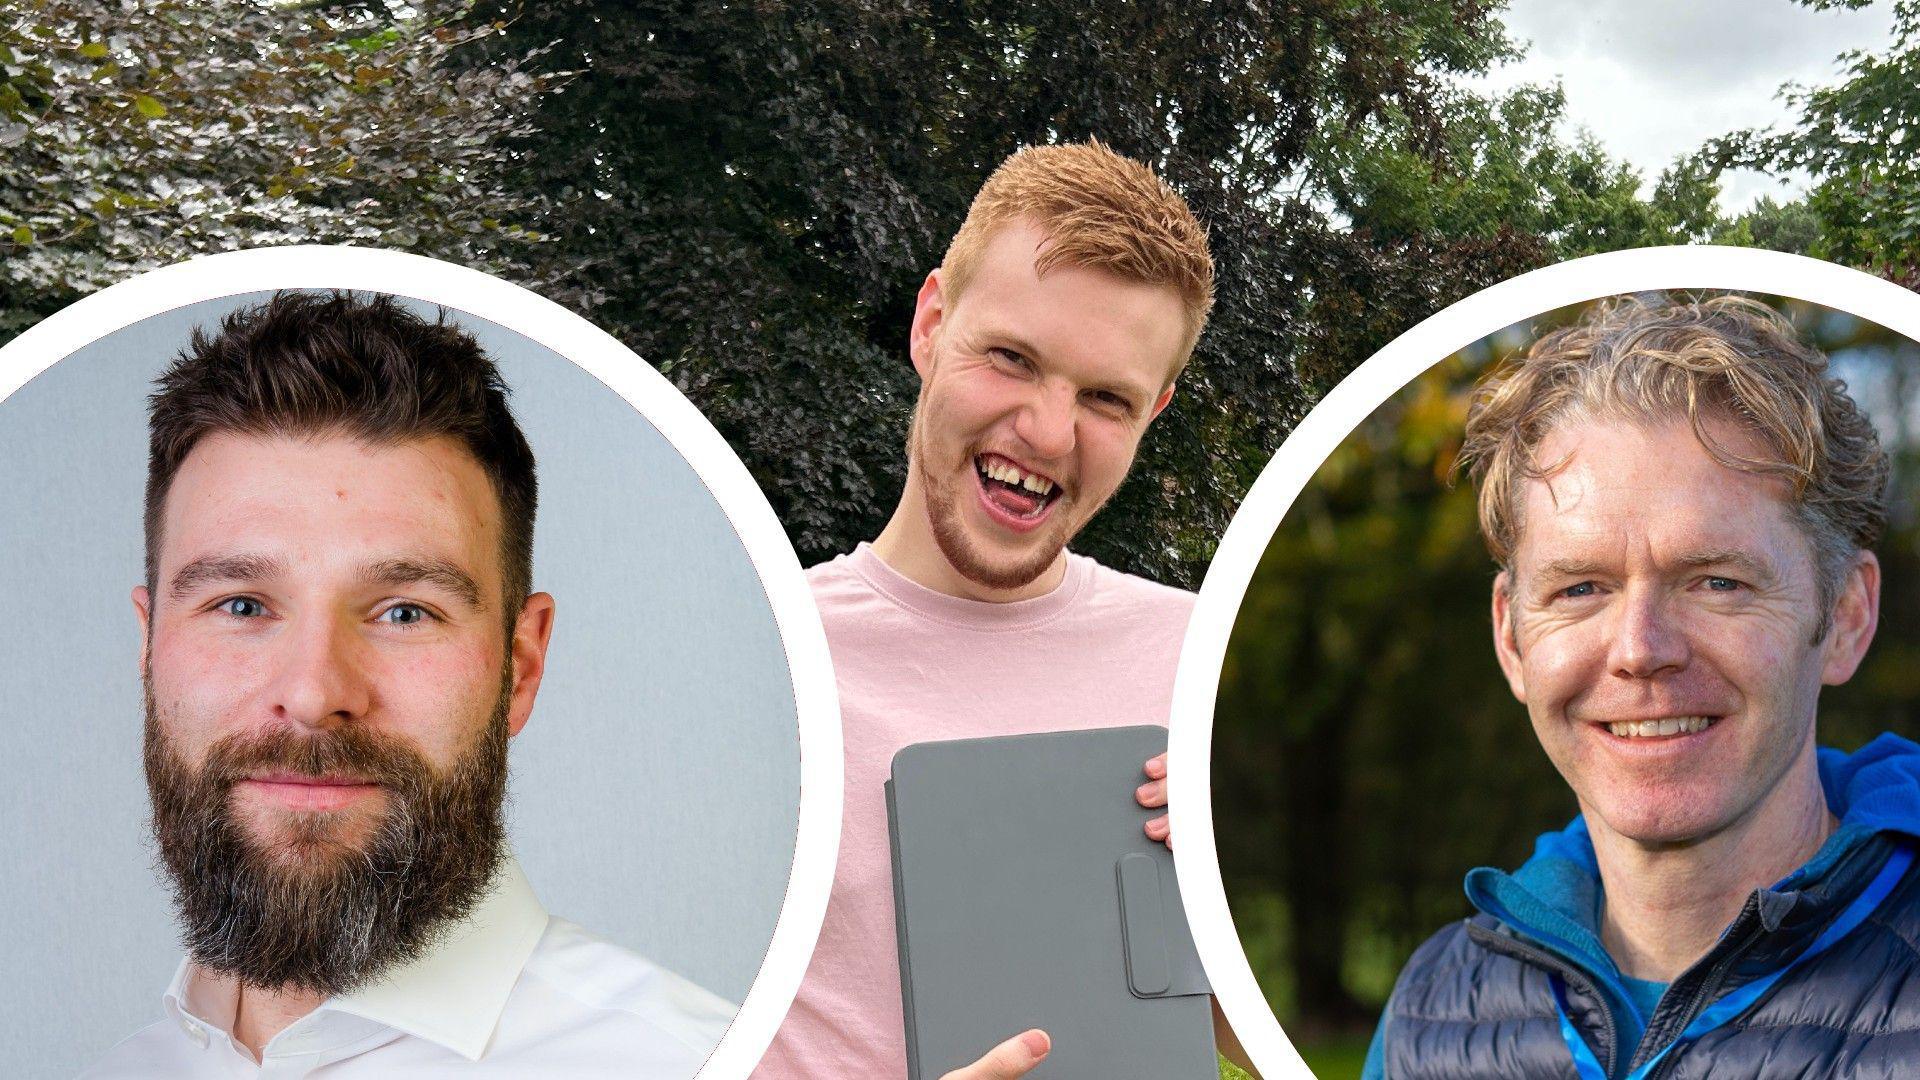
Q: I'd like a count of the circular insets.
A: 2